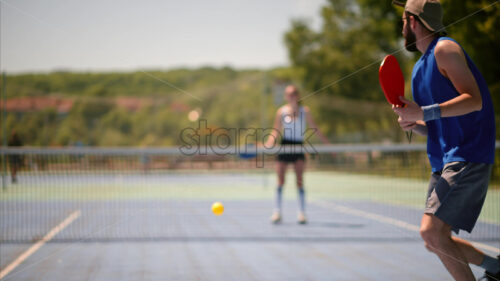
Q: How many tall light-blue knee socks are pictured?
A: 2